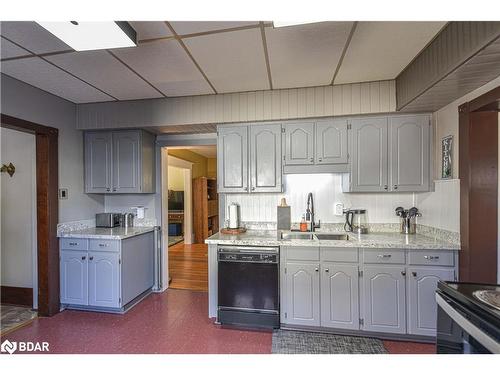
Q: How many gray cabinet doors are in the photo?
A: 14